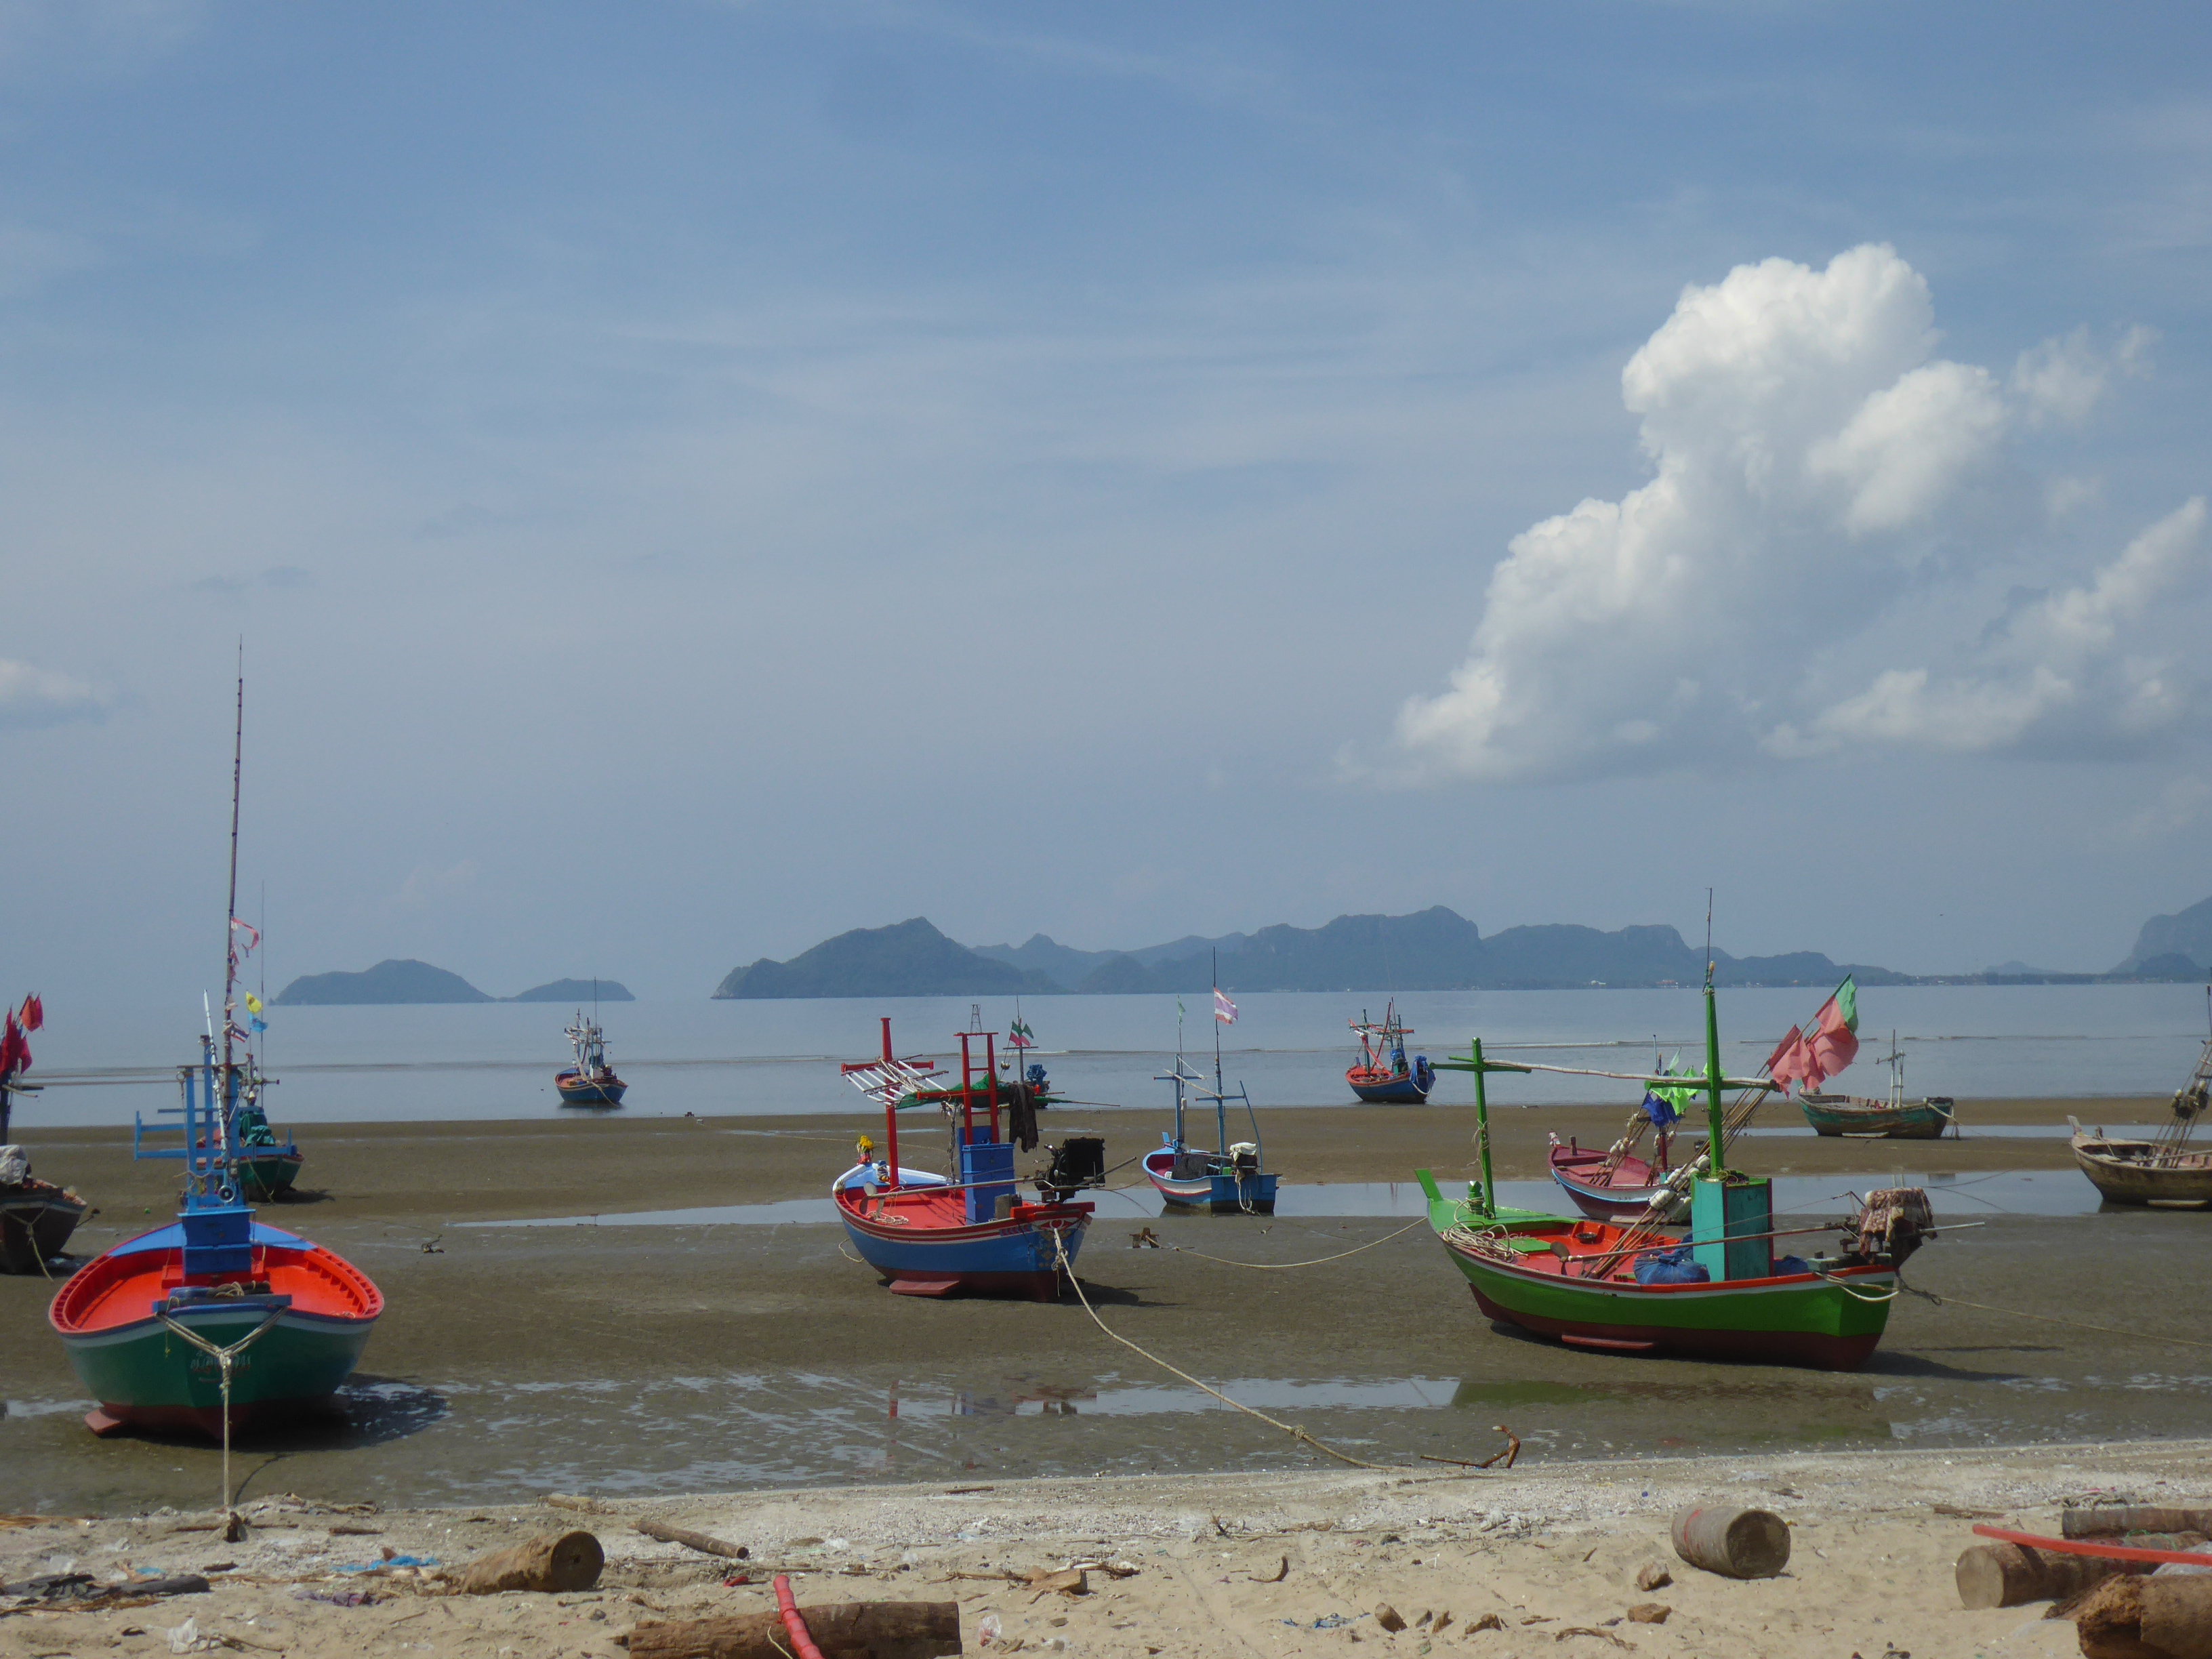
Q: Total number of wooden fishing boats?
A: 12